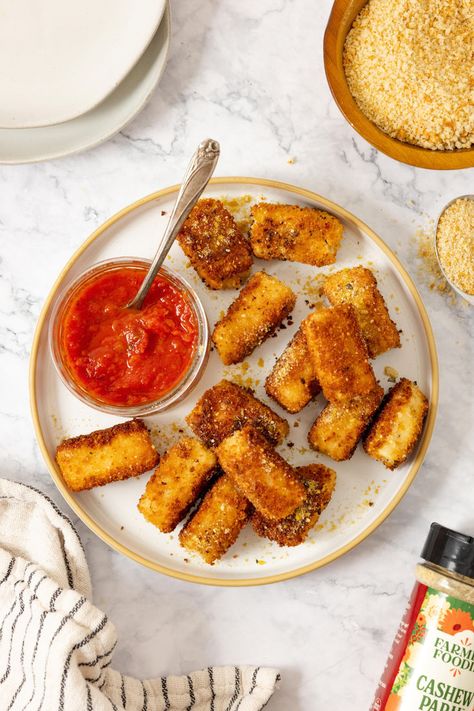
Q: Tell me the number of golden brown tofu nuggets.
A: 14